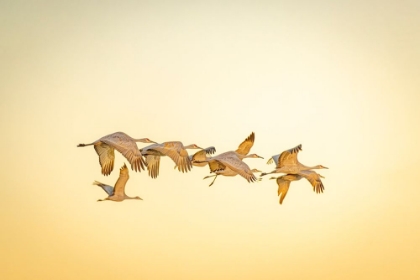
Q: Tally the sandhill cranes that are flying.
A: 8